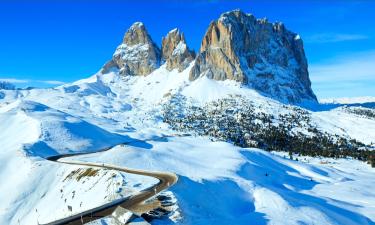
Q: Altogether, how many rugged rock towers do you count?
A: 3